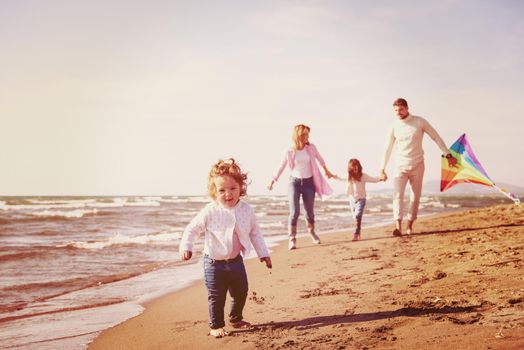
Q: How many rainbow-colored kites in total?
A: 1